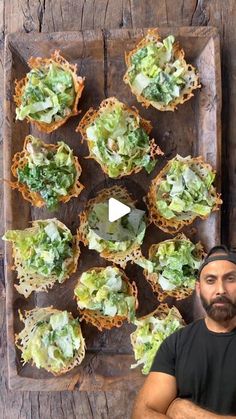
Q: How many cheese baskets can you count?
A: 11